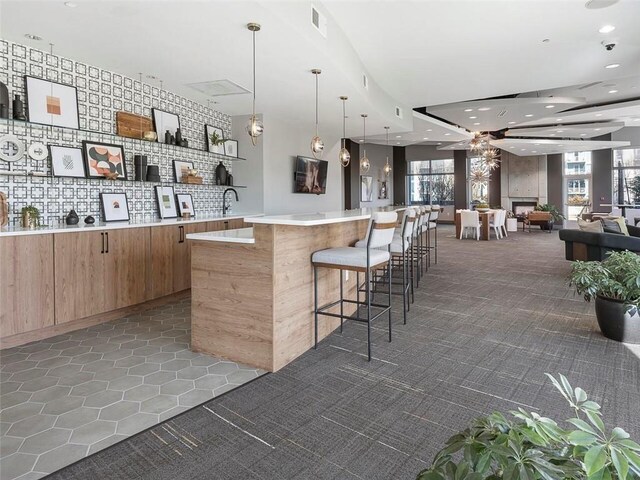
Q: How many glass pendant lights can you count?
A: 5